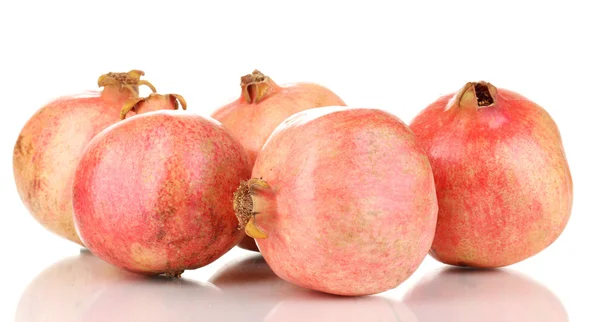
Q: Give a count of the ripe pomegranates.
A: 5